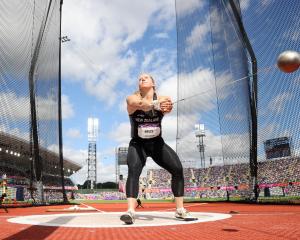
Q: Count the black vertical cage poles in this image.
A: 3